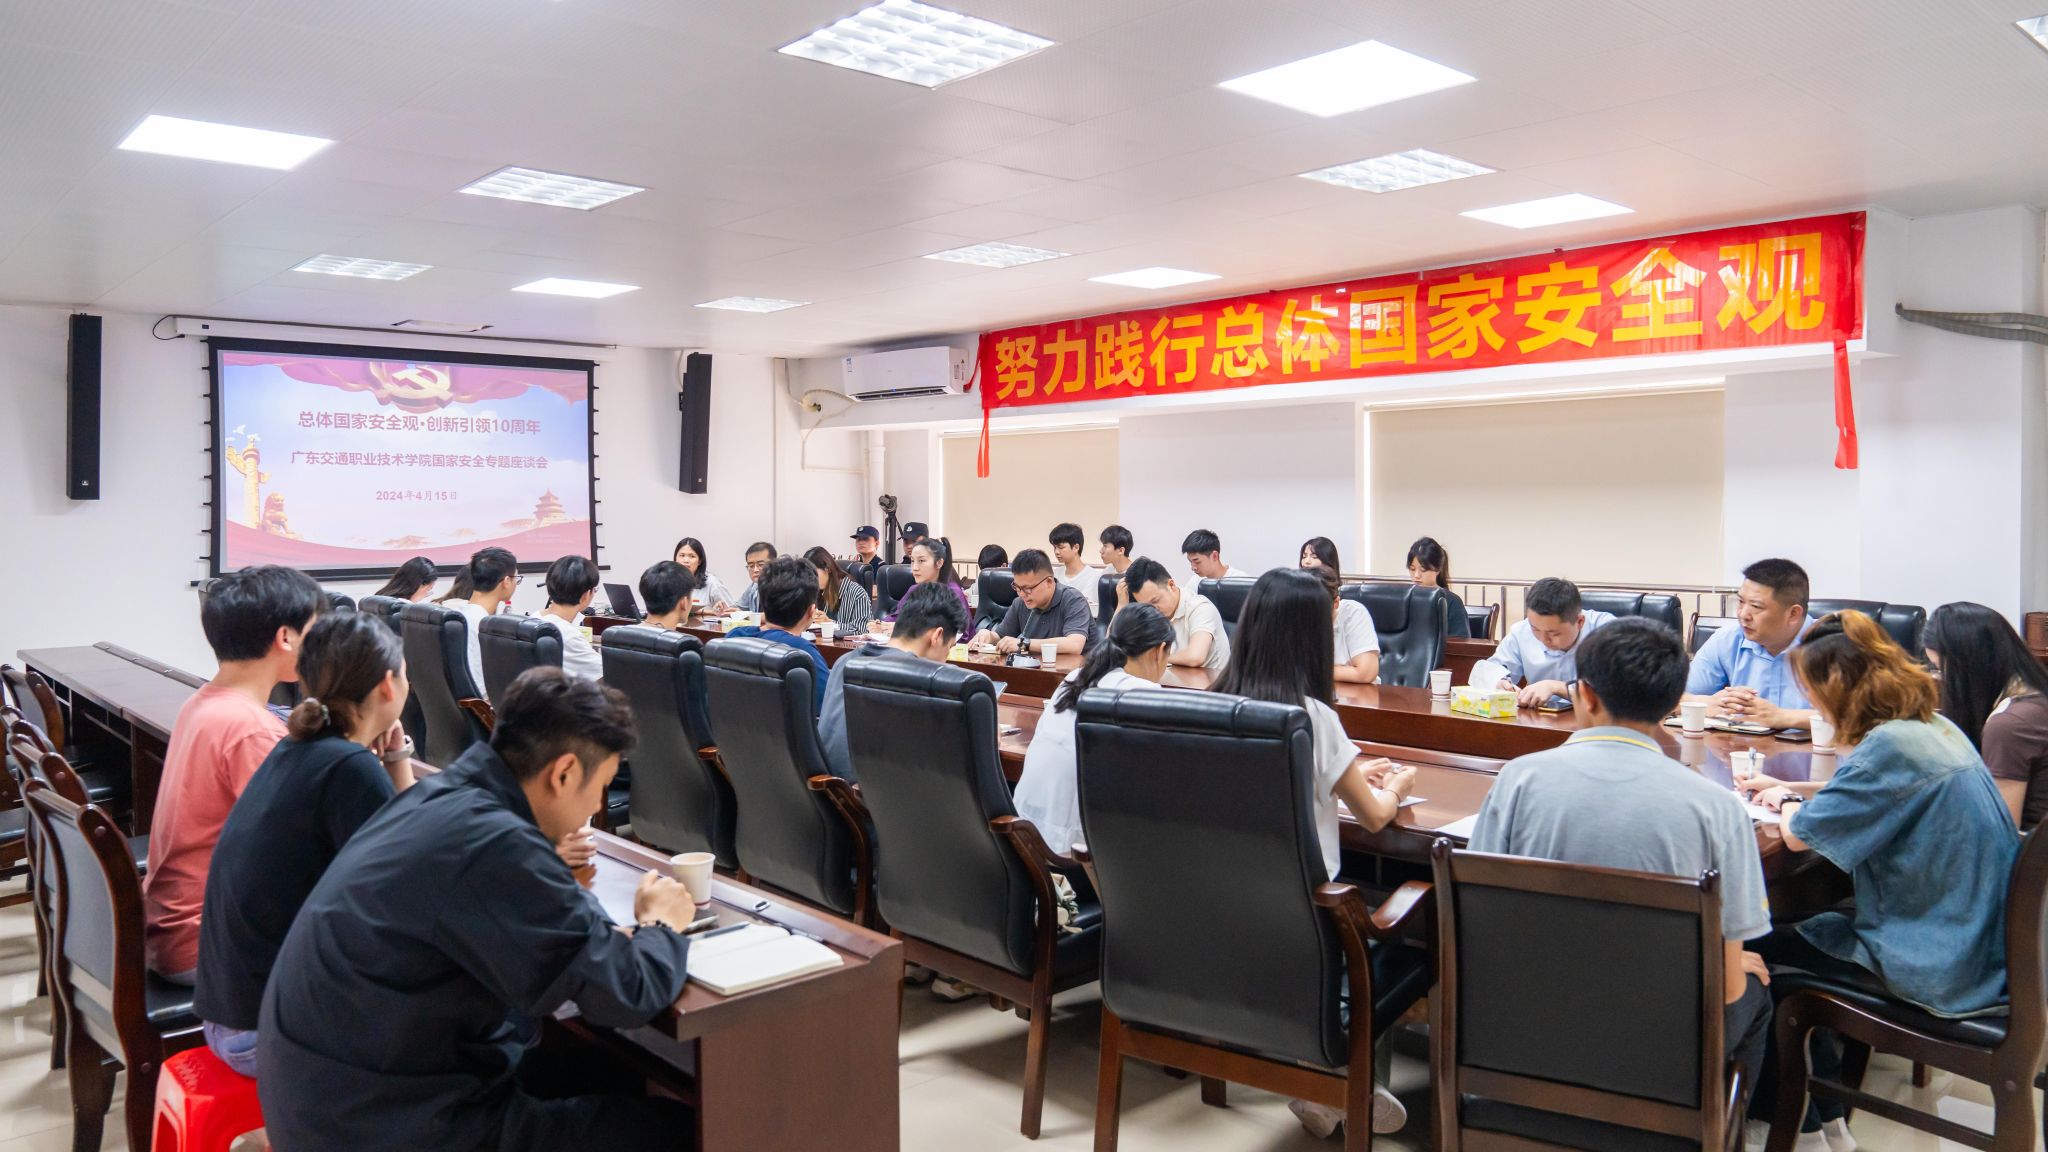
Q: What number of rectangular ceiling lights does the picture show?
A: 12